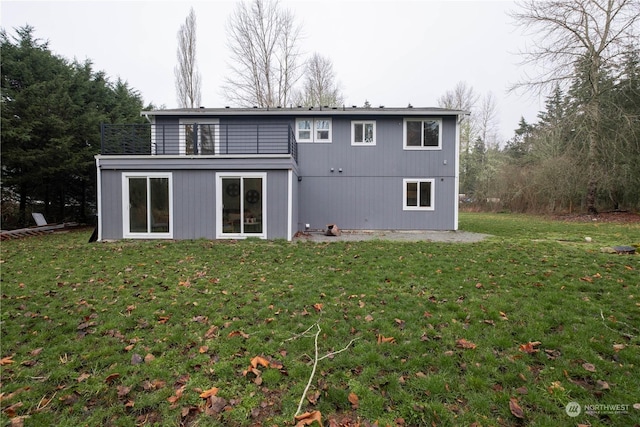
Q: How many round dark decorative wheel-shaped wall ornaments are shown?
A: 2